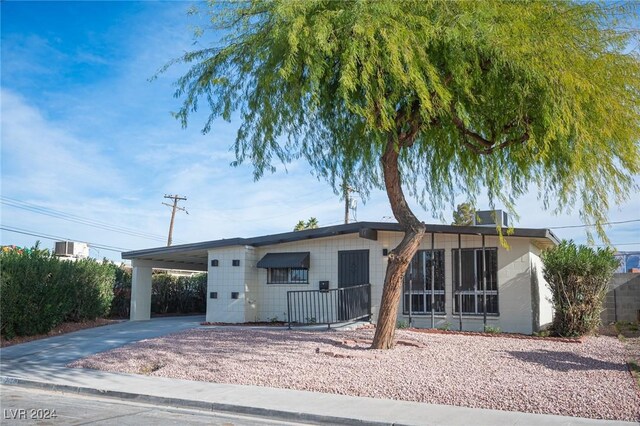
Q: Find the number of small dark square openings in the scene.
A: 4